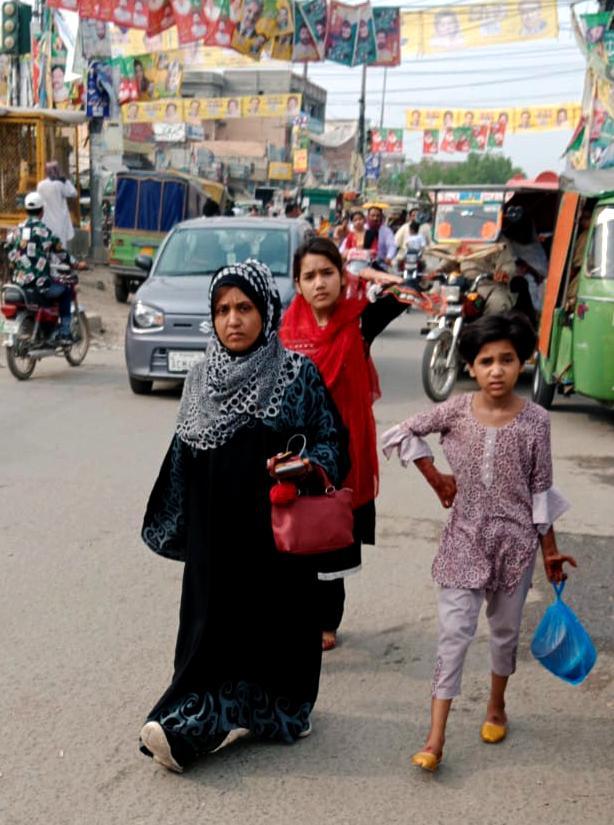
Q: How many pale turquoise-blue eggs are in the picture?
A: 0